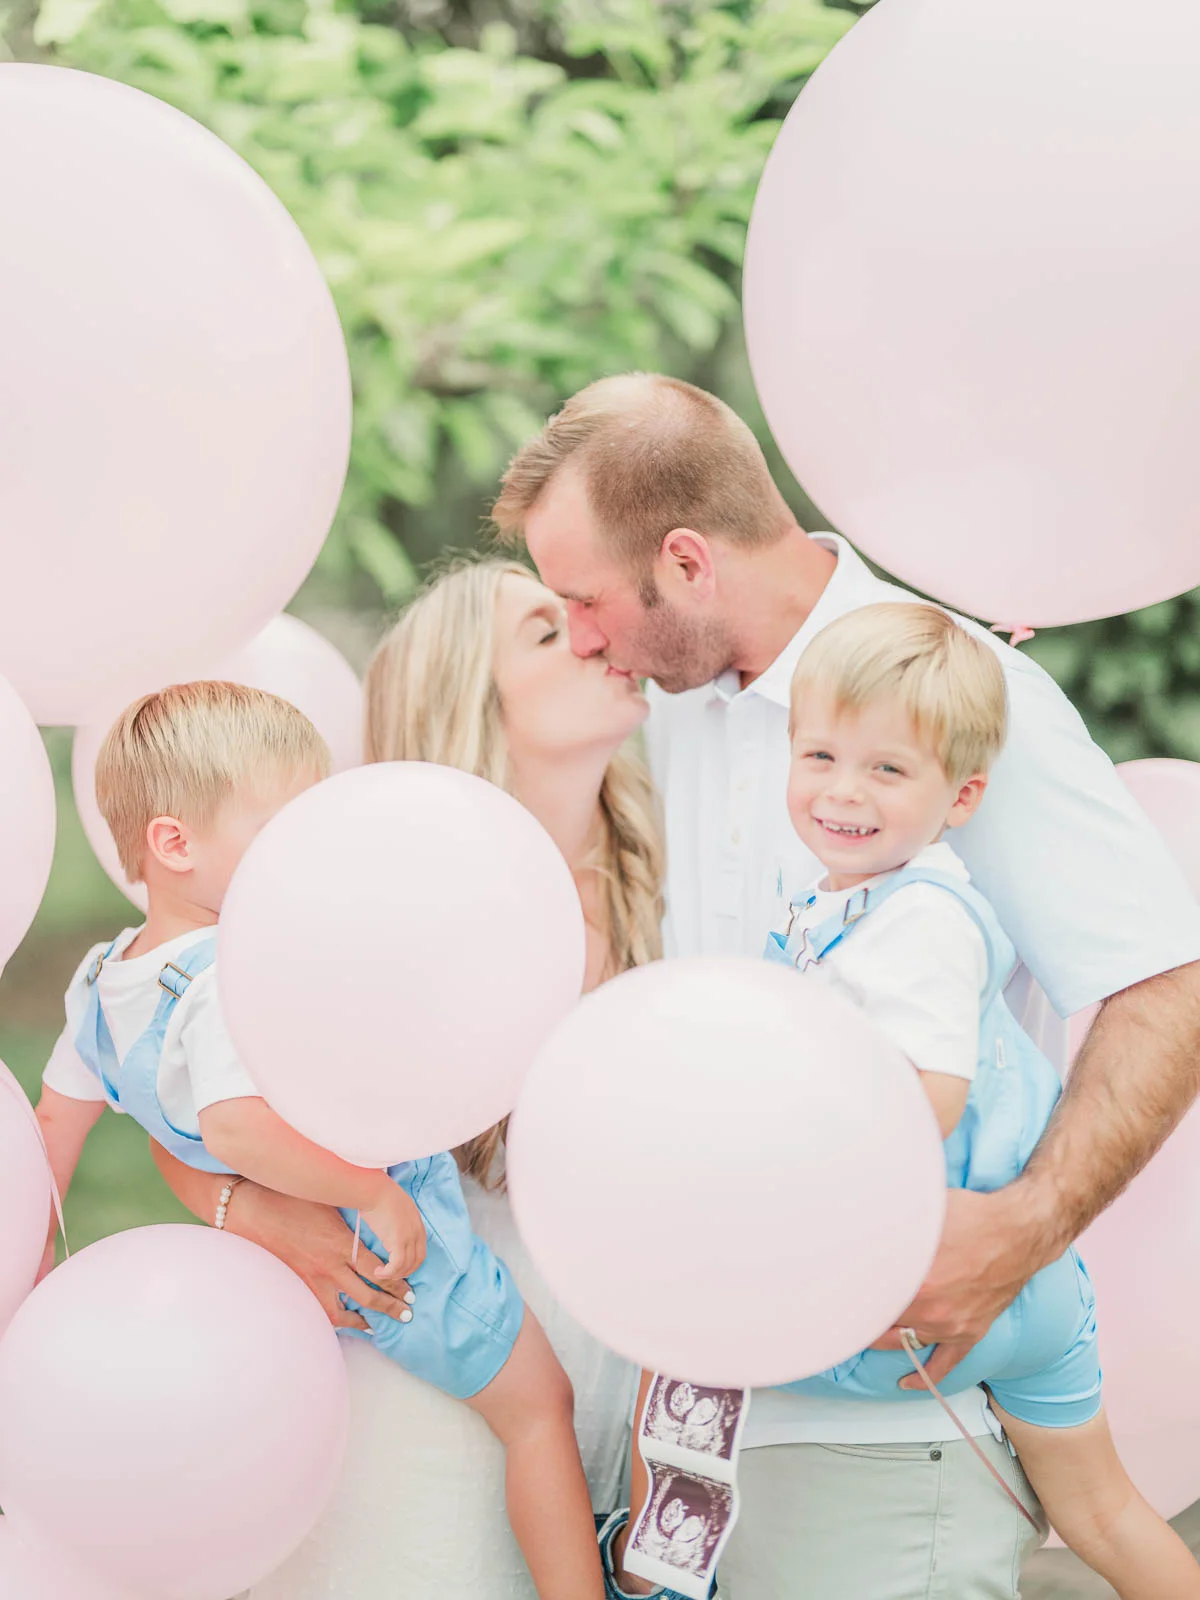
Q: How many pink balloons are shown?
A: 11